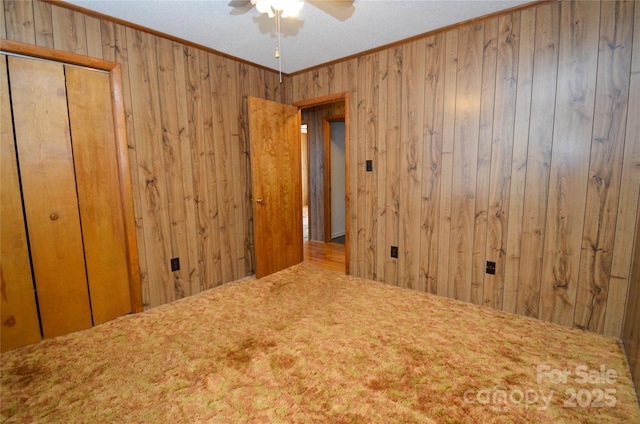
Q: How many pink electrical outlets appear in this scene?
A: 0